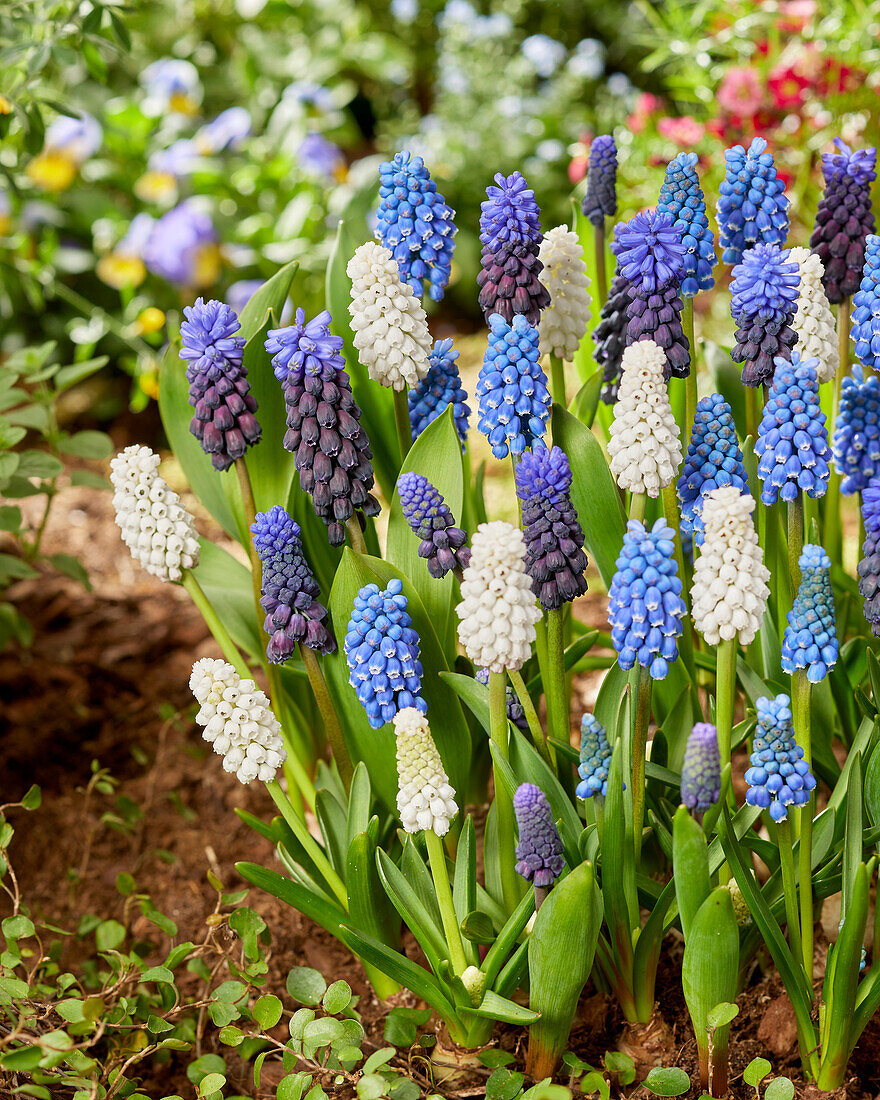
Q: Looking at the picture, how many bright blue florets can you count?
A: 14